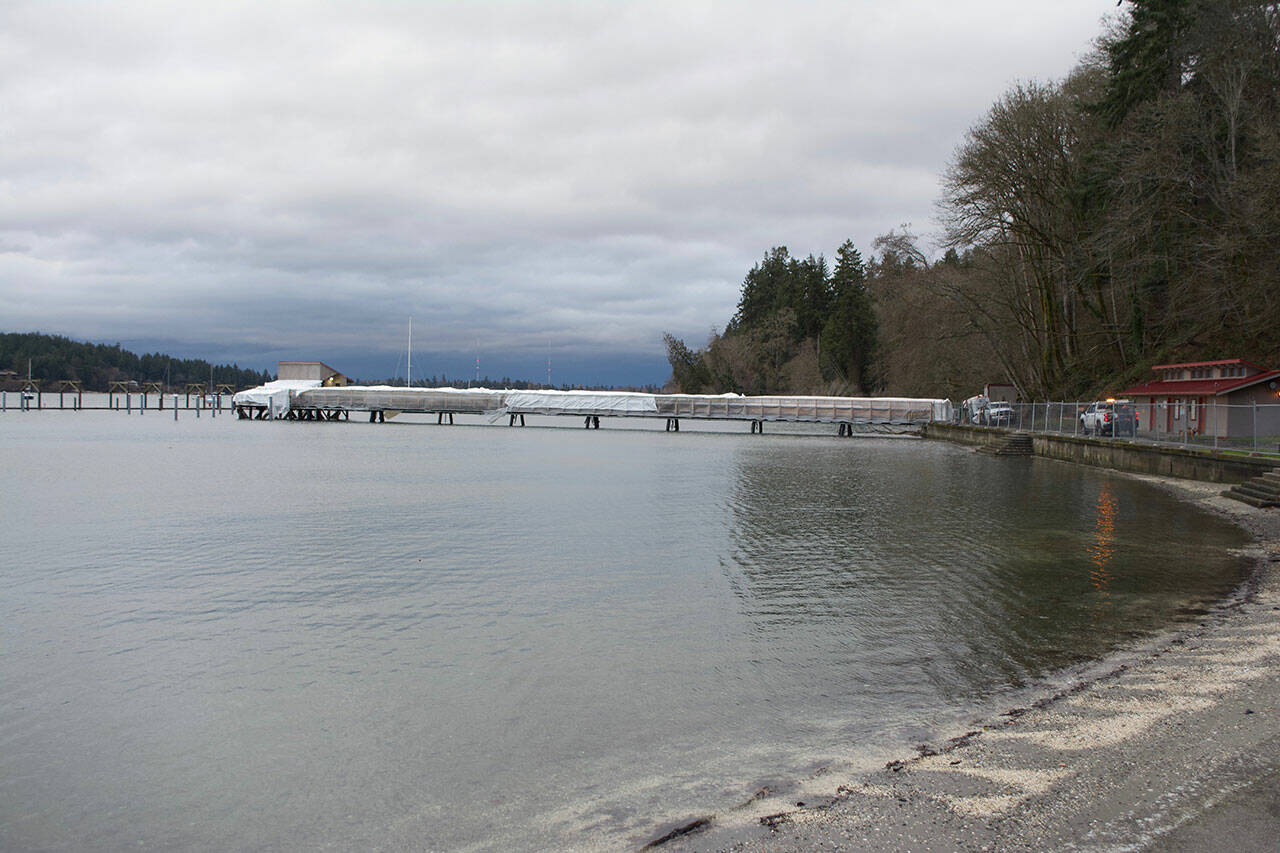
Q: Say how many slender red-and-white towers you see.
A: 2